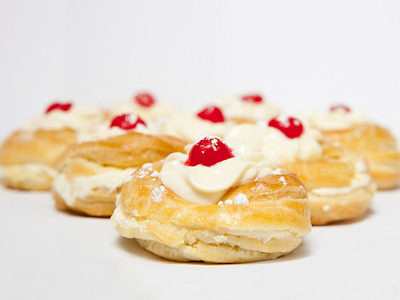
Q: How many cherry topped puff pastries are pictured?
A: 8